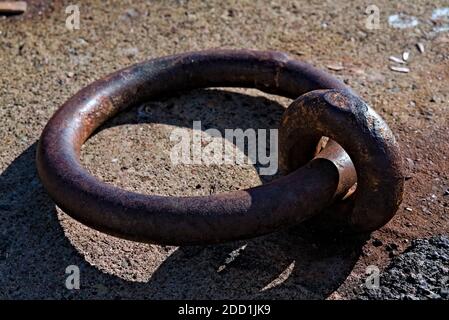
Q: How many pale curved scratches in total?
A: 2